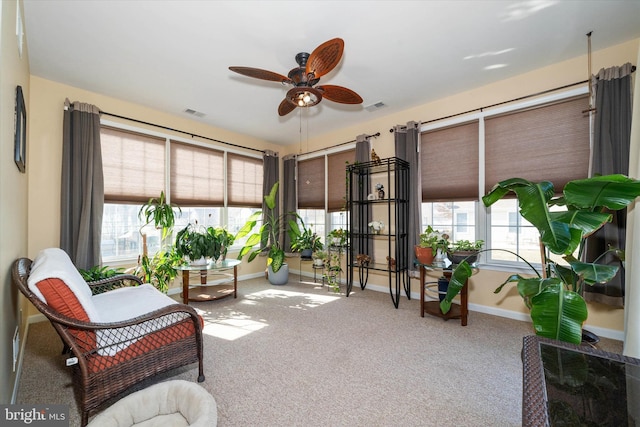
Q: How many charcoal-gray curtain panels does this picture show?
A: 6